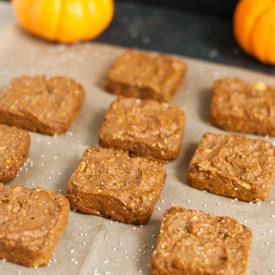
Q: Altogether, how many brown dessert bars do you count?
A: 9